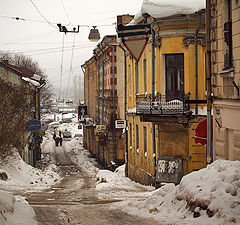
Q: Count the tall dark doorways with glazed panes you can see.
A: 1